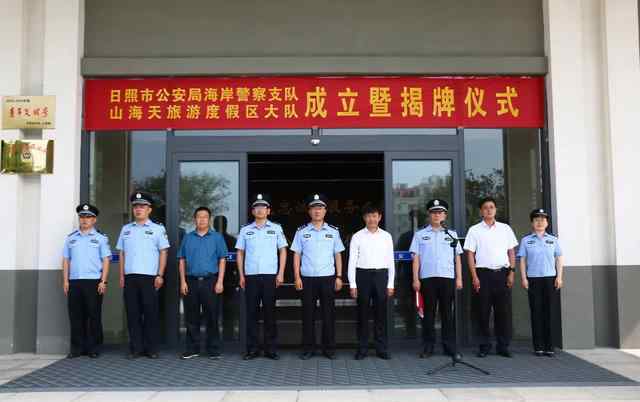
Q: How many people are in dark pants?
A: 9